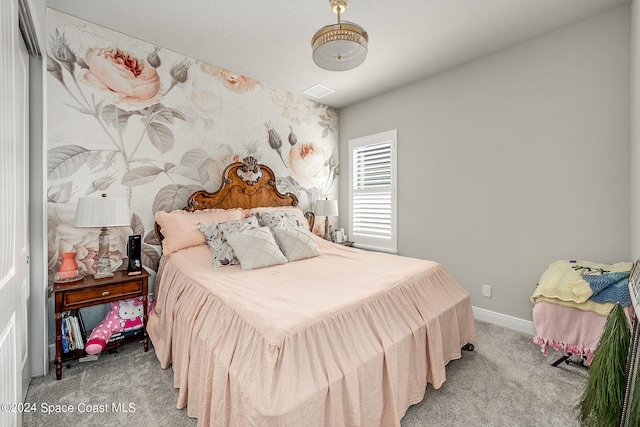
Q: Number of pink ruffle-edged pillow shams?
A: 2